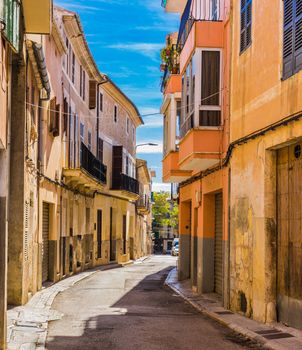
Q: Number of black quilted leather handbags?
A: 0